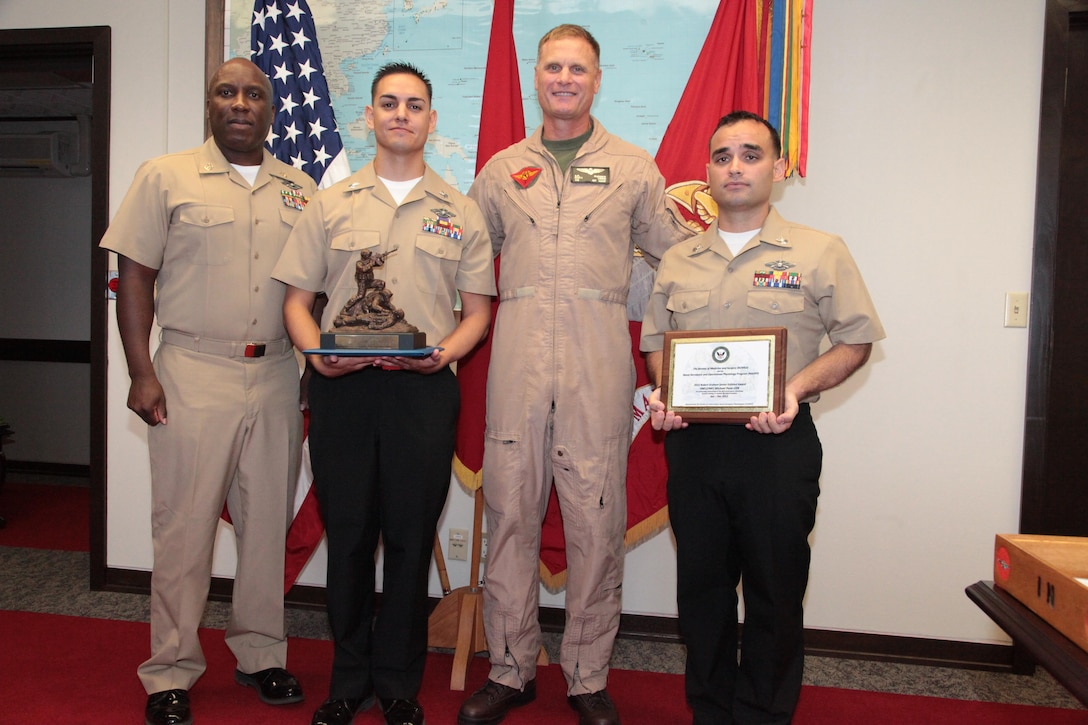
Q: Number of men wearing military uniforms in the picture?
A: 4